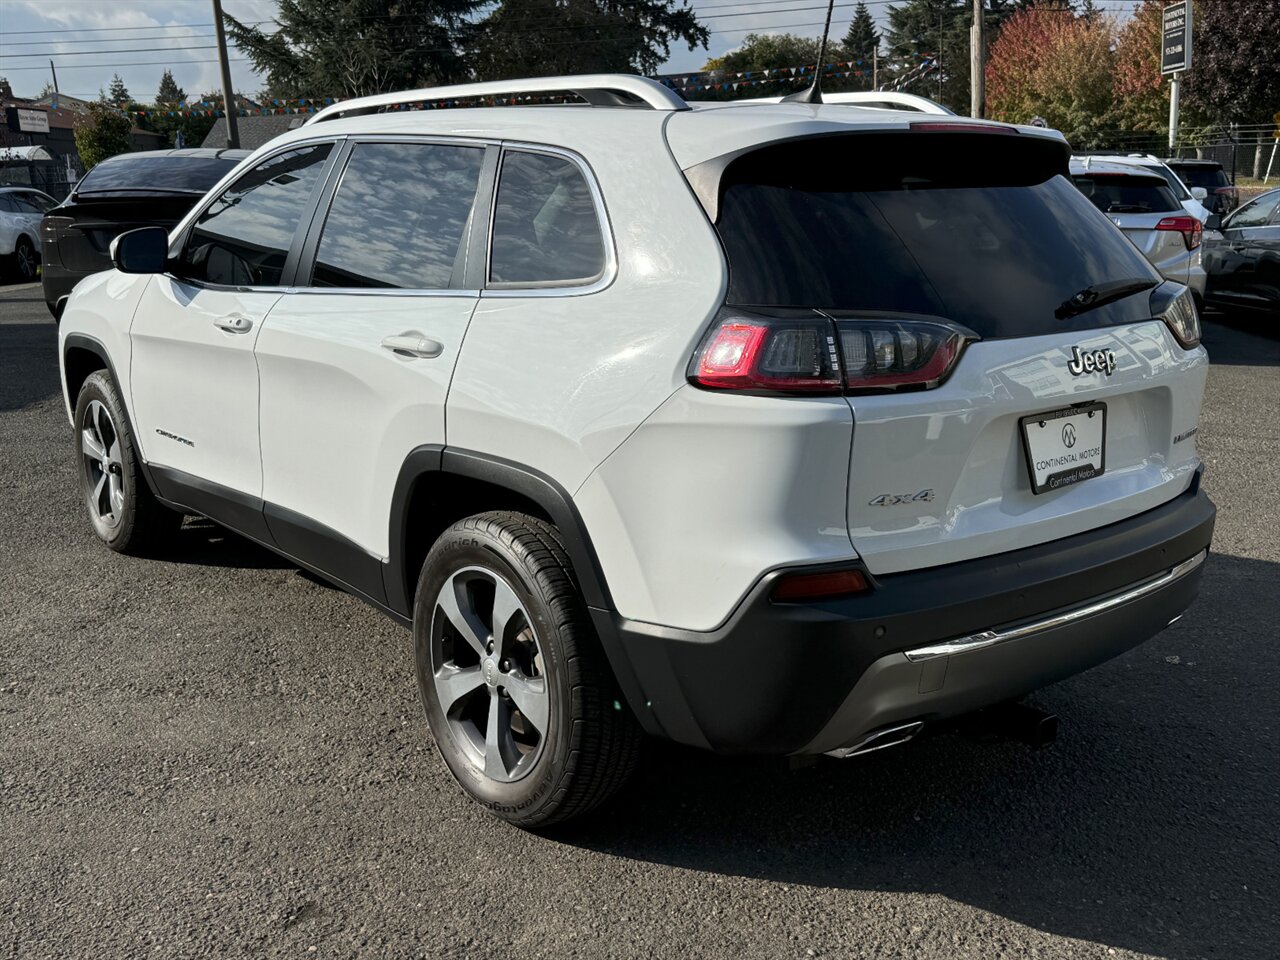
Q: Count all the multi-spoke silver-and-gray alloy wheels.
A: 2